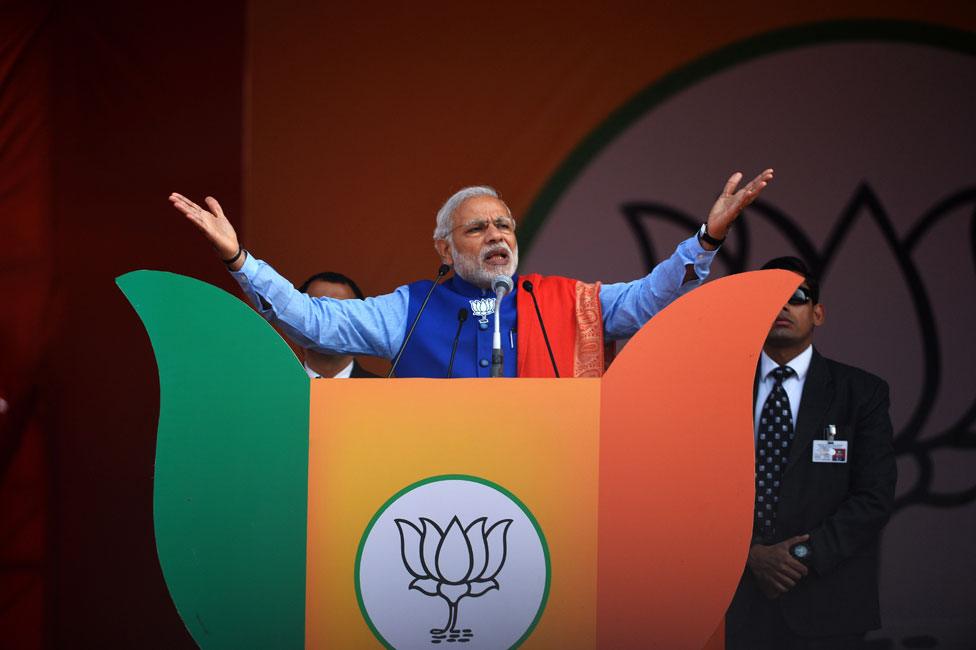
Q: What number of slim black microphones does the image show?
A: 3